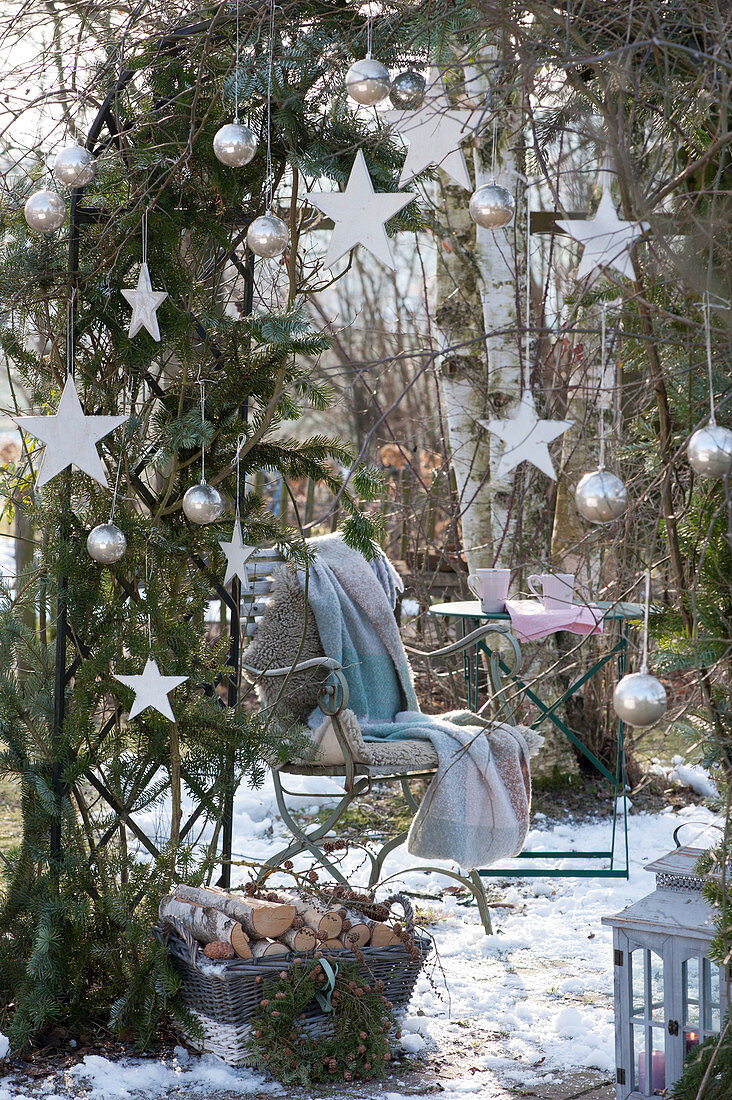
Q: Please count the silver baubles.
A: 12